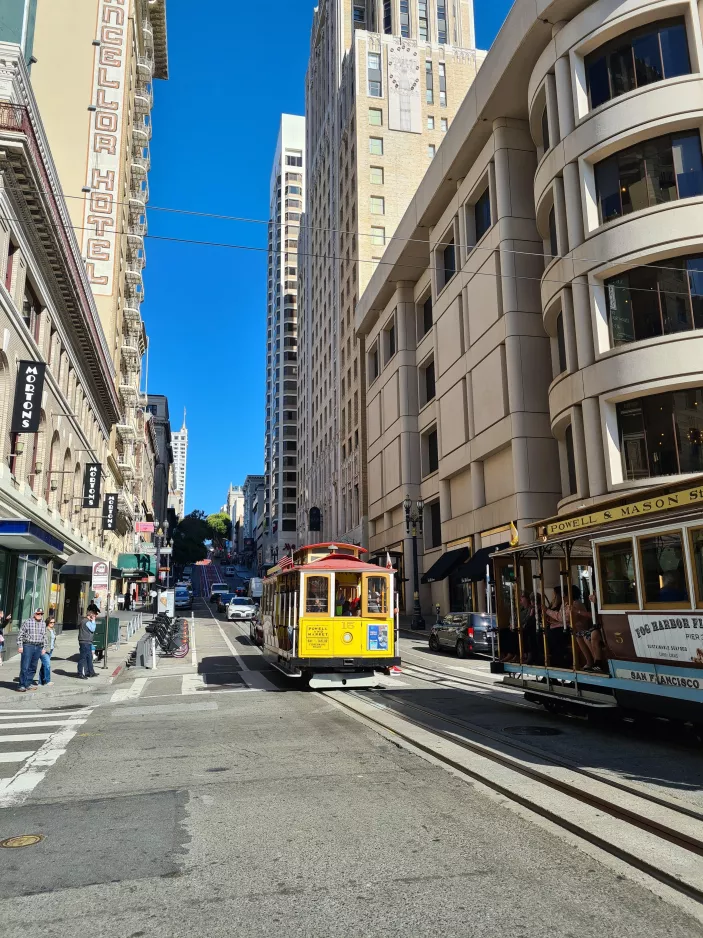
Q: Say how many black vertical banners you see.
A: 3